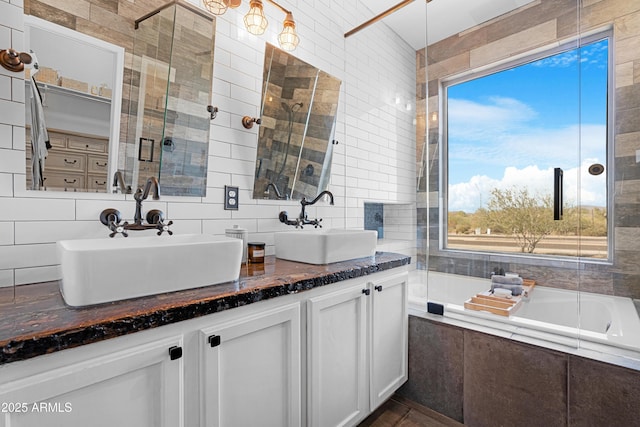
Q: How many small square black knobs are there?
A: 4